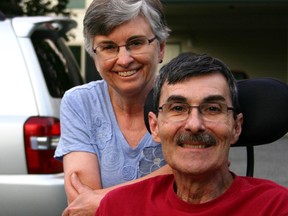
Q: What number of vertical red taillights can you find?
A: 1